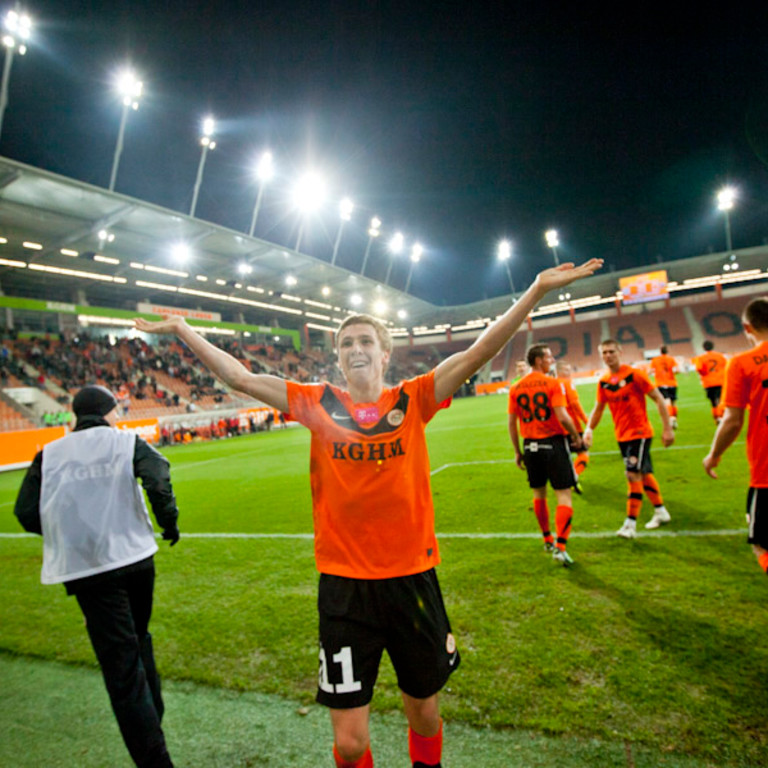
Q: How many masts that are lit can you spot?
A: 12